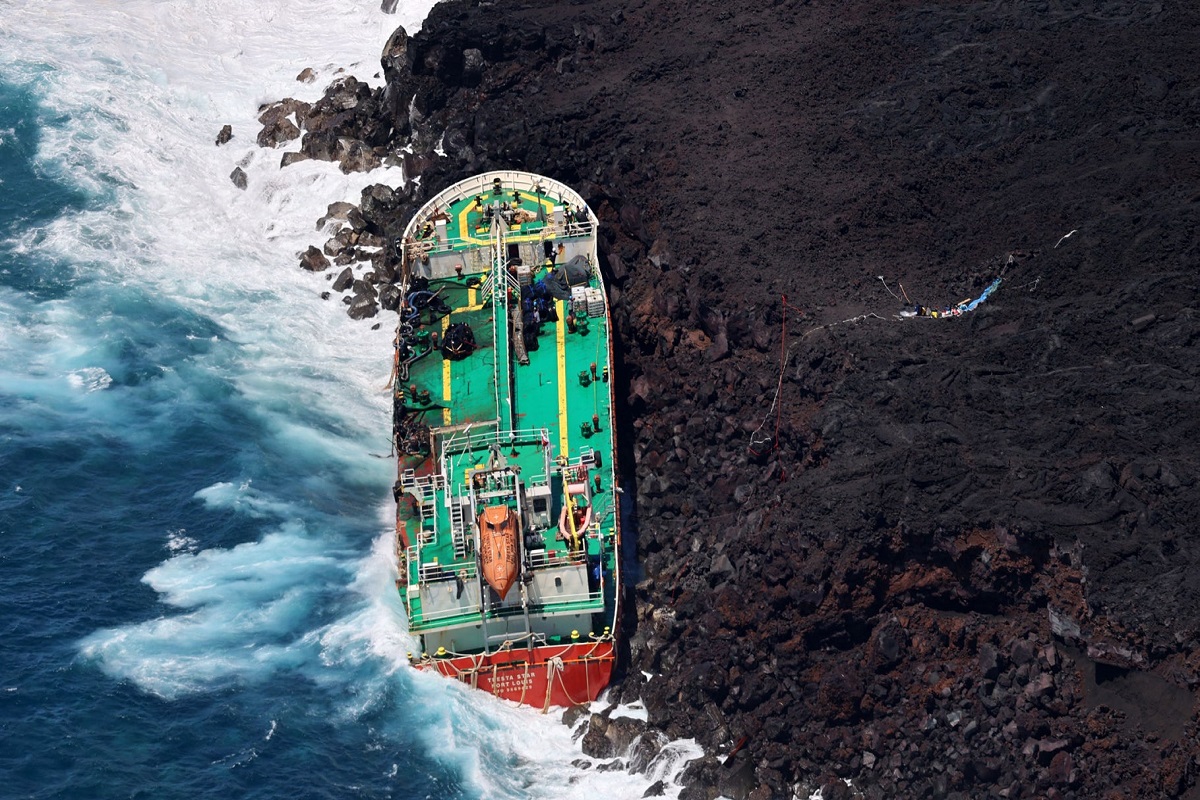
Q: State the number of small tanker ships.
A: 1